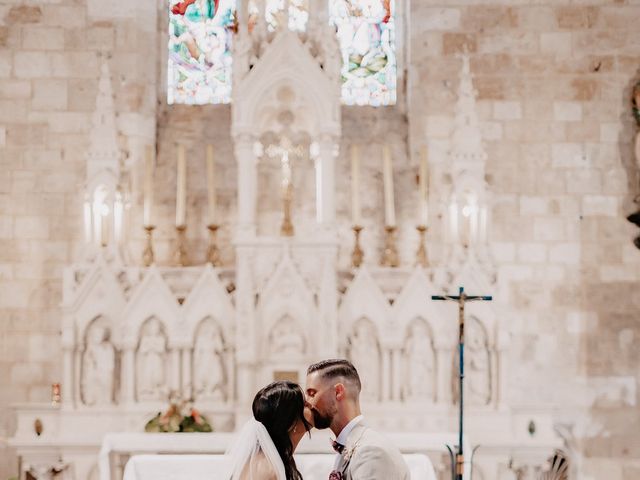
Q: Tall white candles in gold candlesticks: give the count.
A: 6